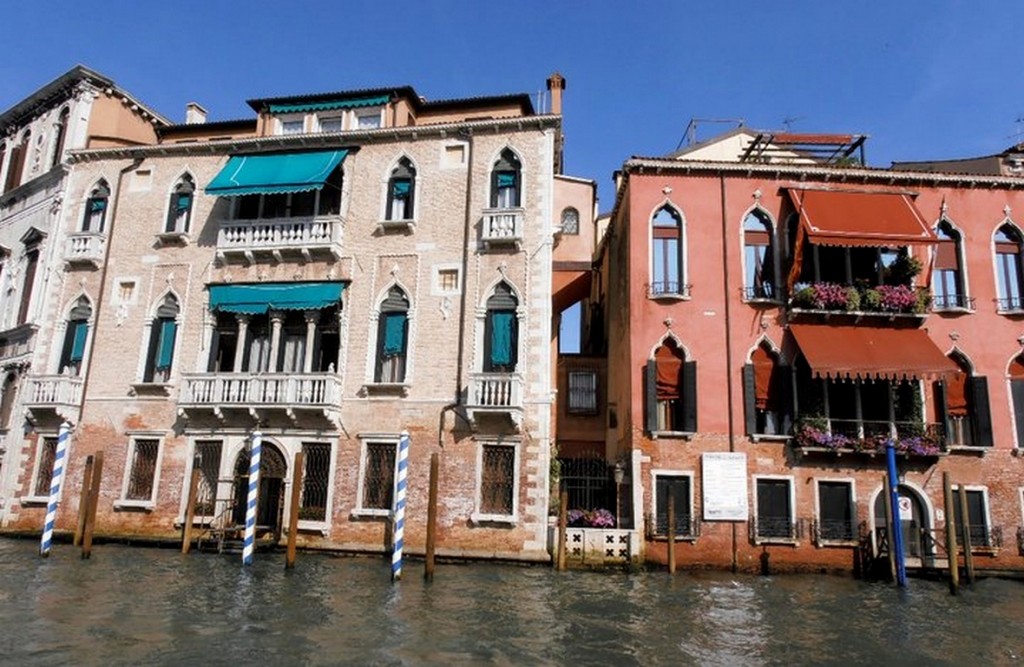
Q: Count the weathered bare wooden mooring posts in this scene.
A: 10